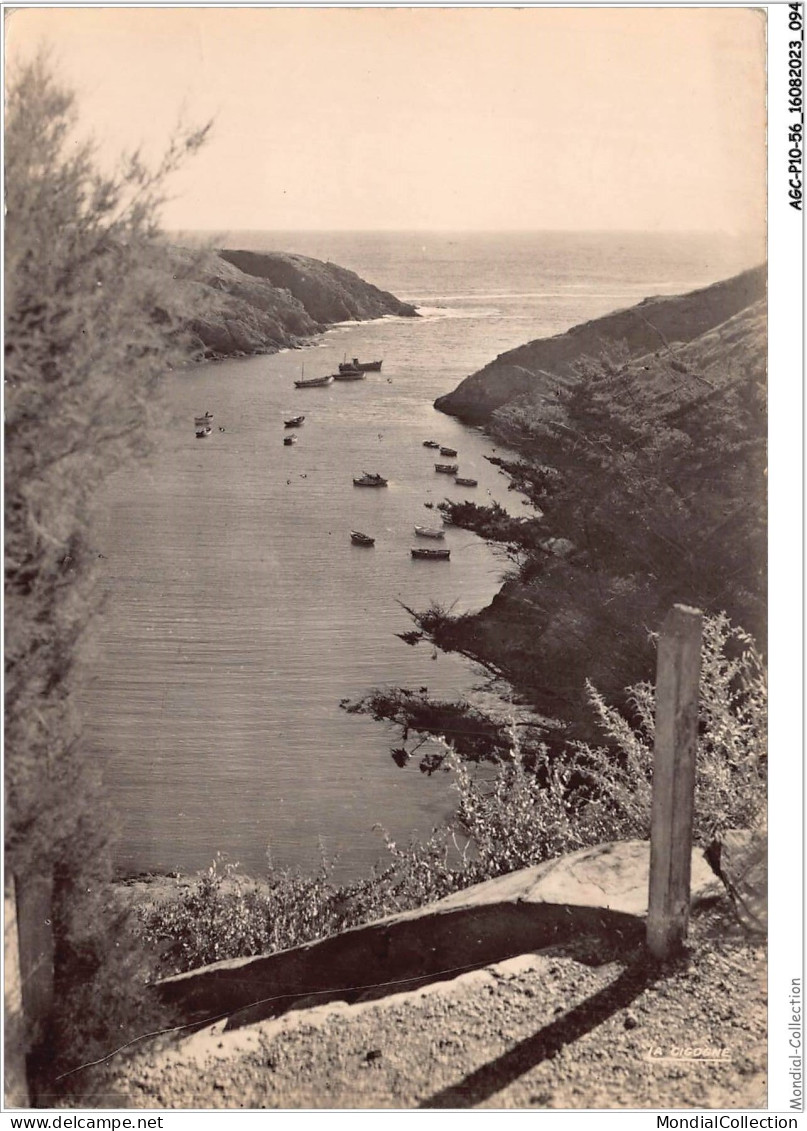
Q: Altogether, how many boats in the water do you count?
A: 15